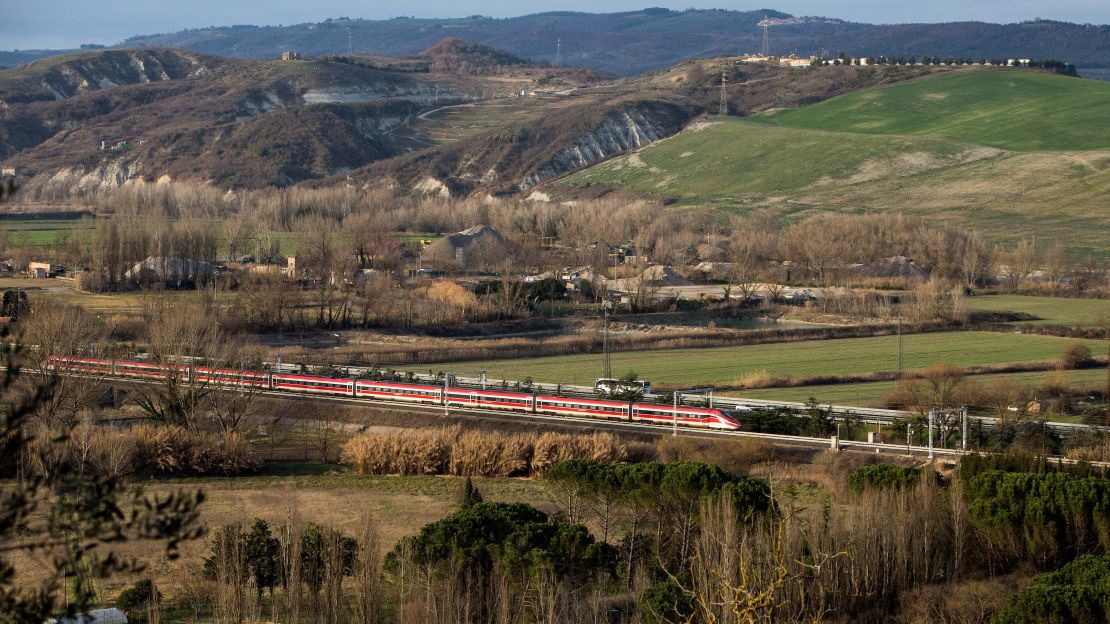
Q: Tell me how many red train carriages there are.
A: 8